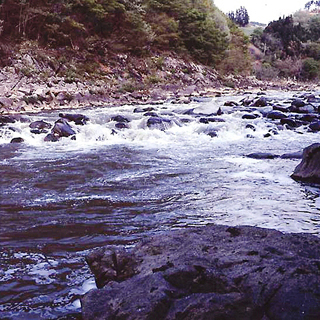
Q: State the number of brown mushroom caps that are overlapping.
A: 0